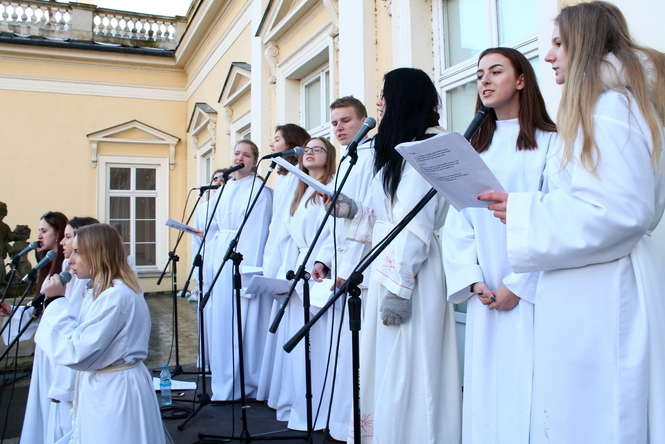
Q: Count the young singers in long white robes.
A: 11